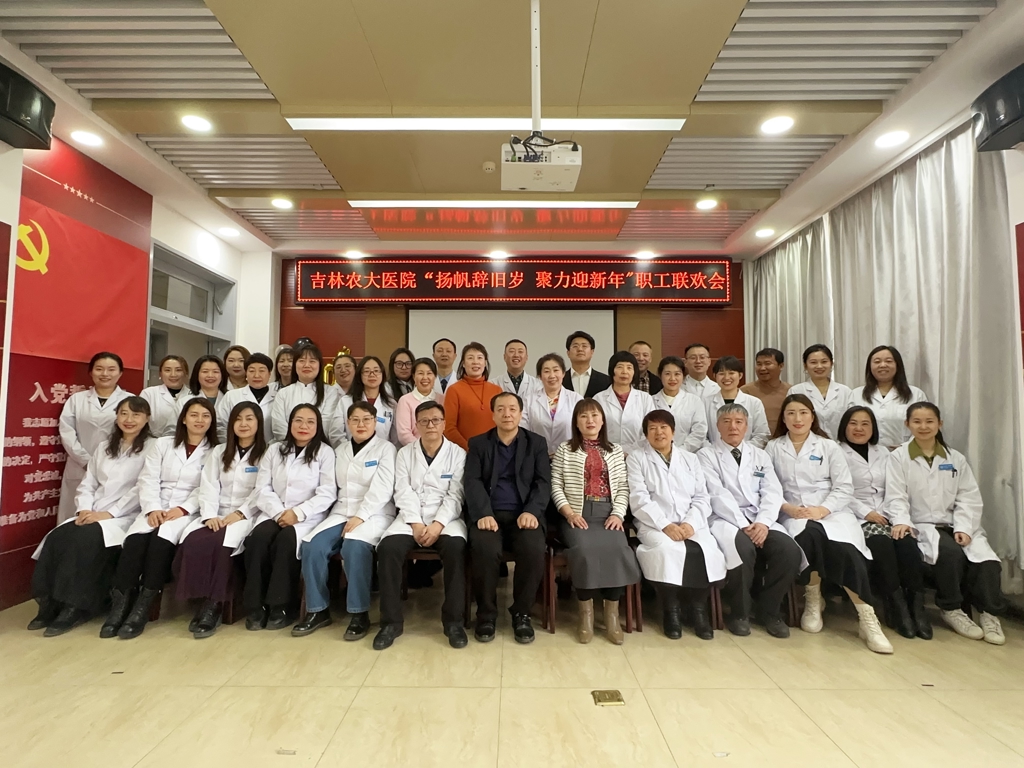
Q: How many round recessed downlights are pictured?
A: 11